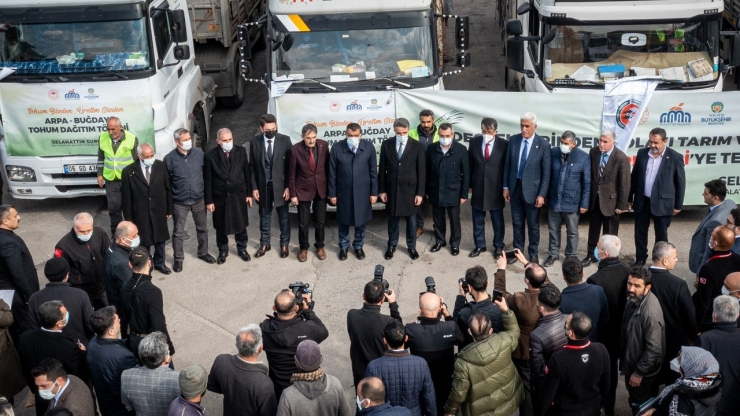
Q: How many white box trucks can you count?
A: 3